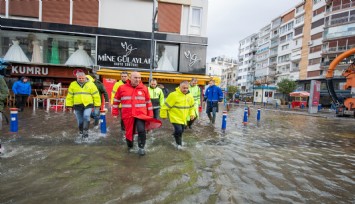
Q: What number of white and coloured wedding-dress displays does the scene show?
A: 5